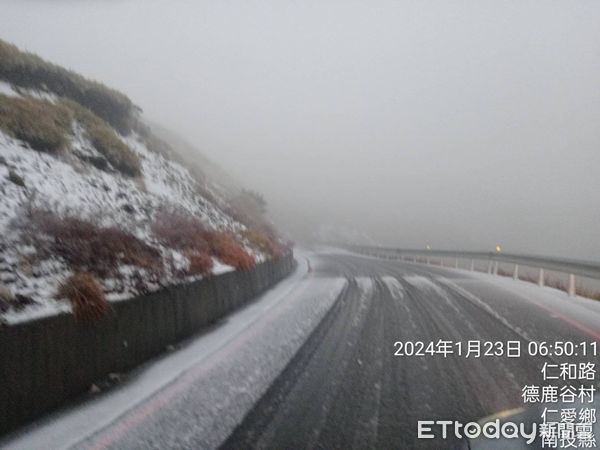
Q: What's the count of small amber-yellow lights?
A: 2